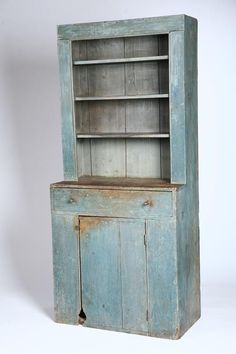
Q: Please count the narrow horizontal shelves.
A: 3